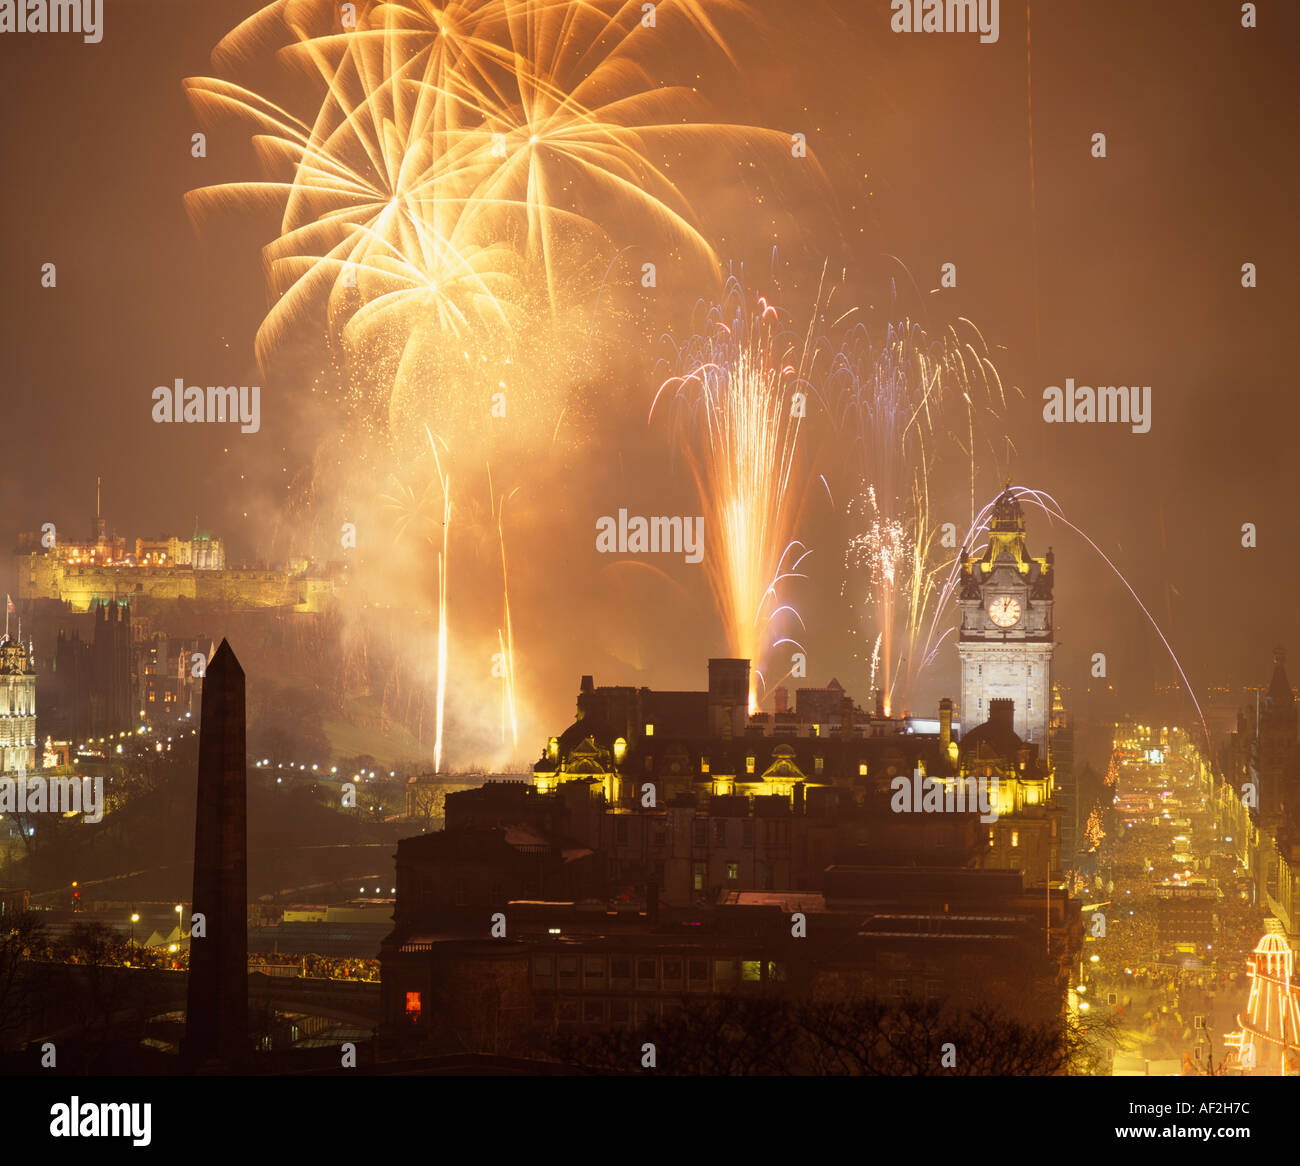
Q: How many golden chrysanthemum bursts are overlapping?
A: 4